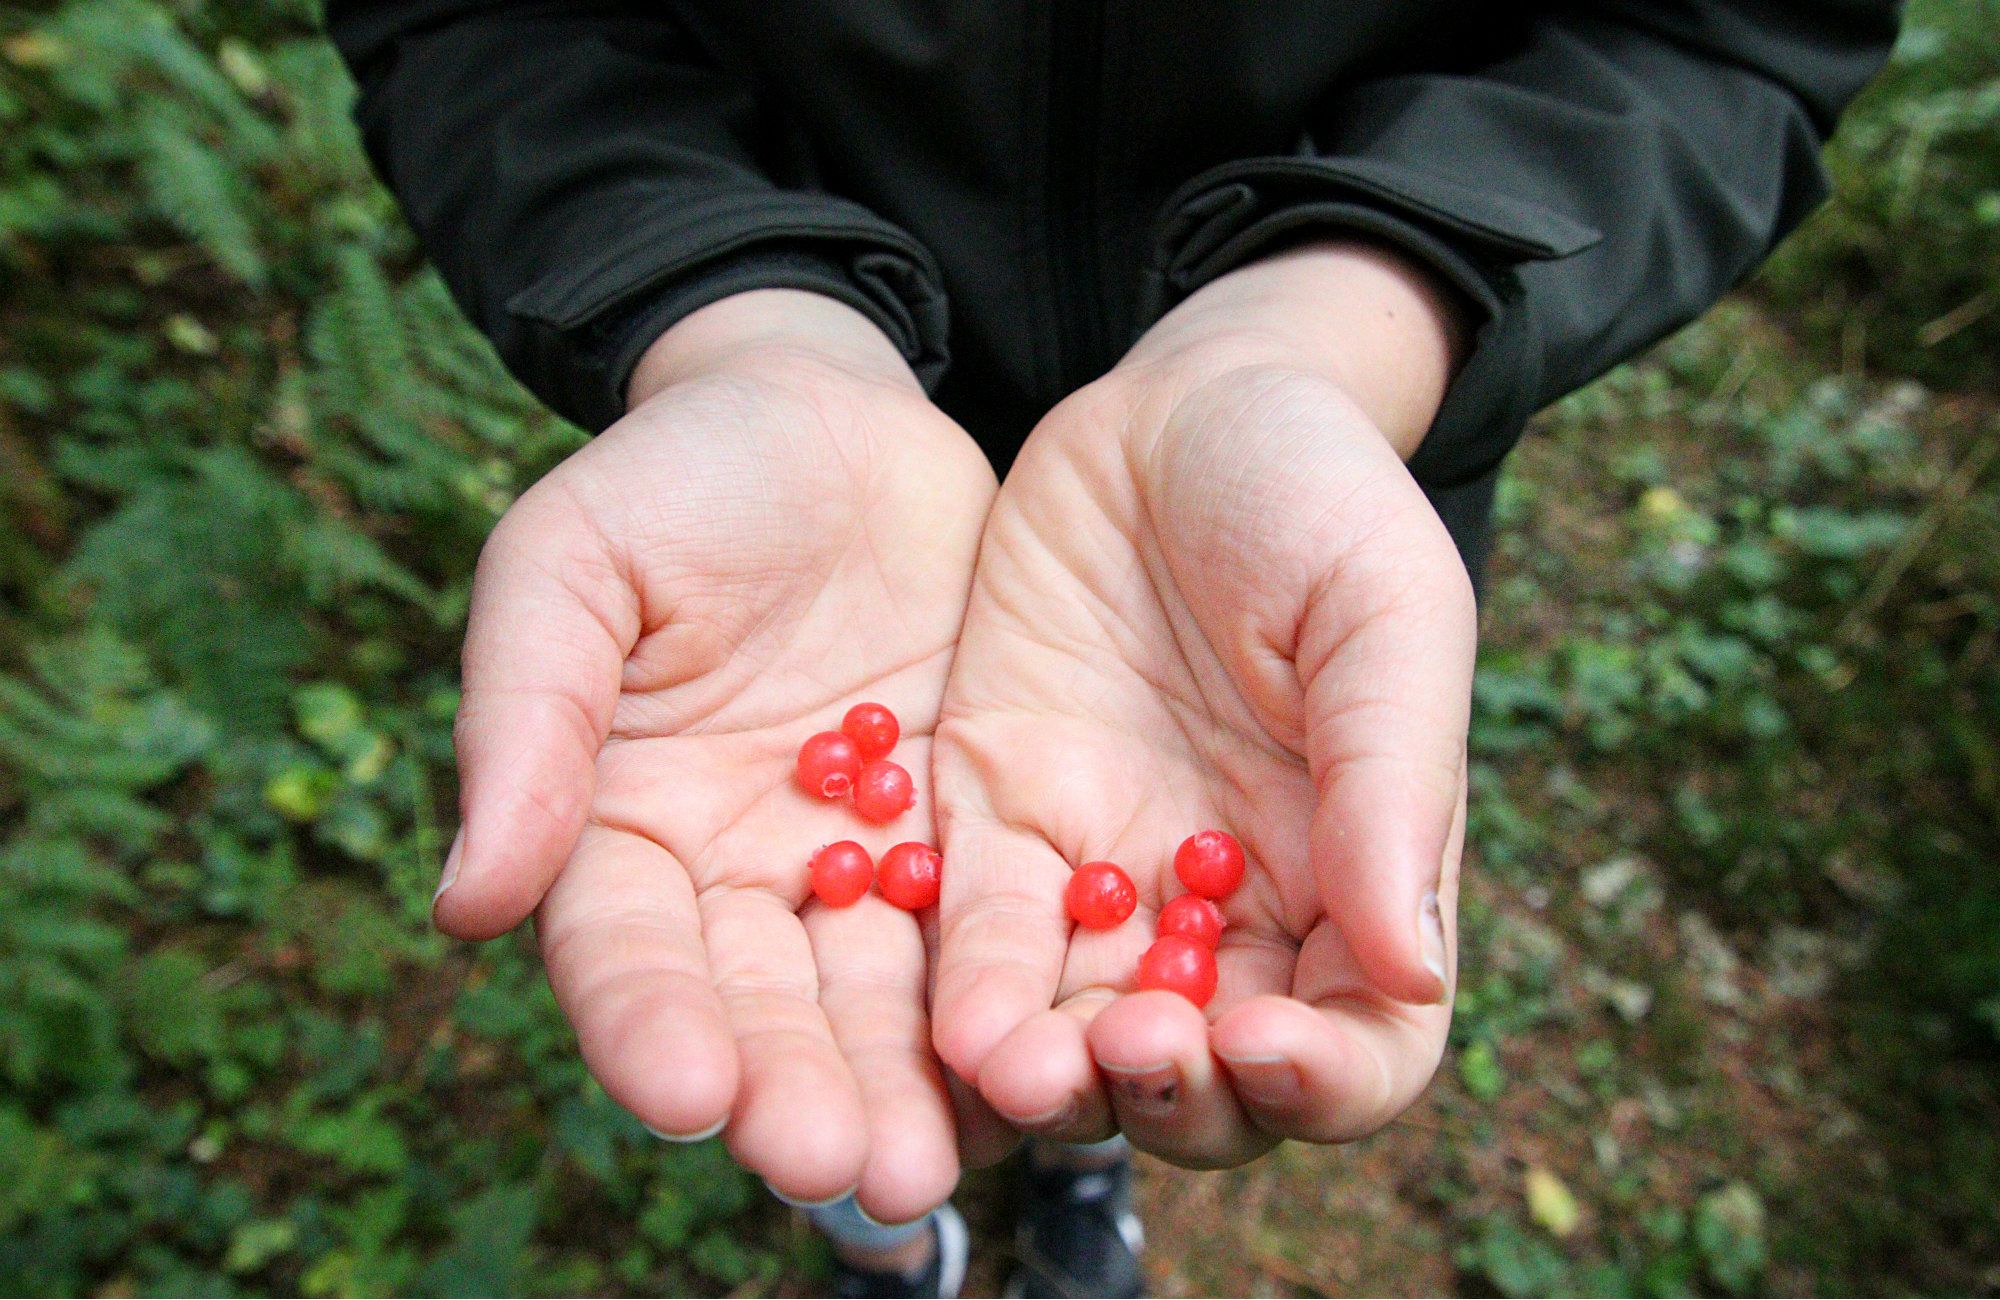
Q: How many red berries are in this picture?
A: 9